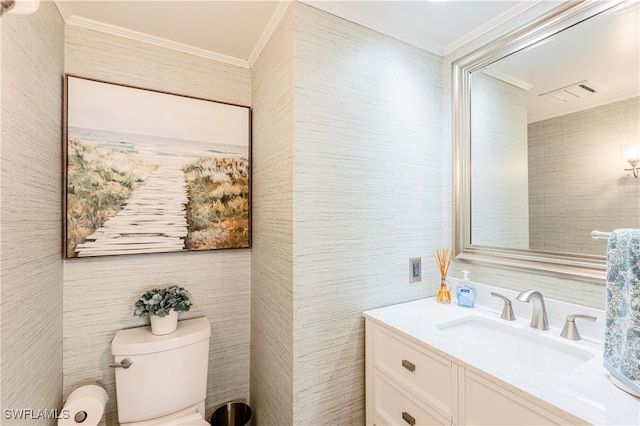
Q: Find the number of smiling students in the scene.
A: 0